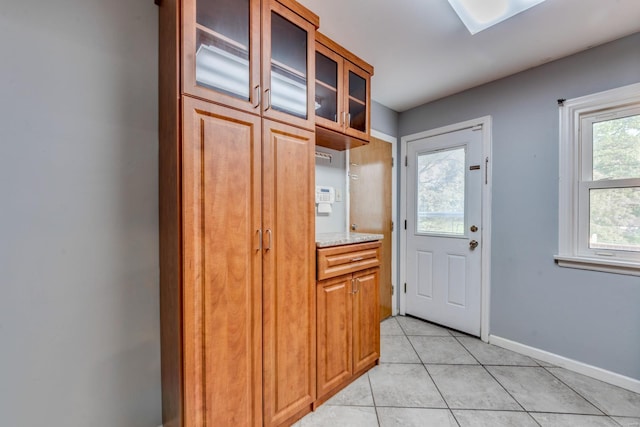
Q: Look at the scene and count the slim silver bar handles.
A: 9